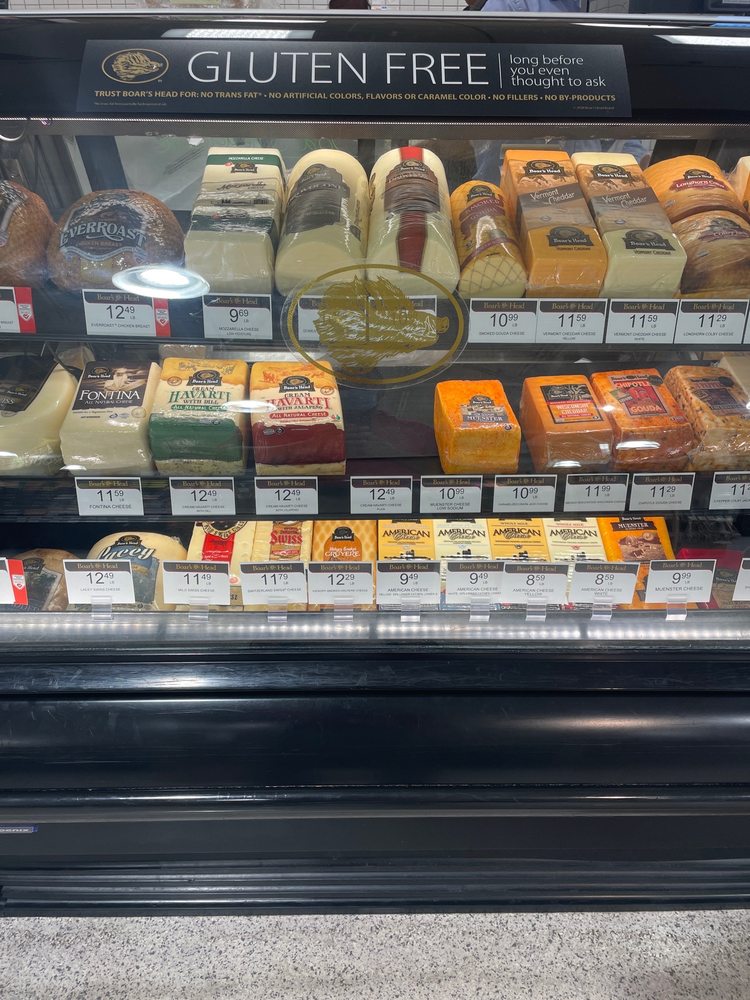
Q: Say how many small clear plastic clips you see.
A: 9